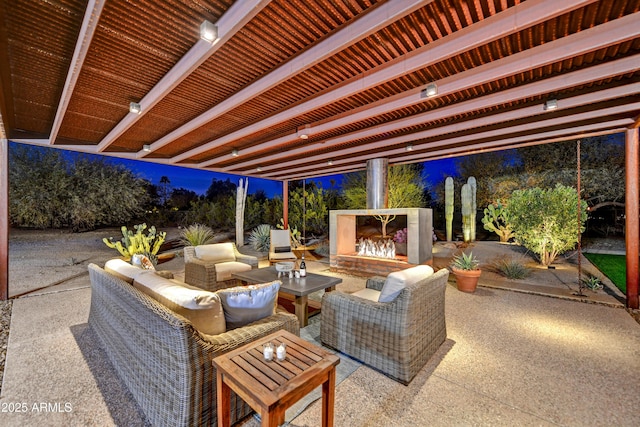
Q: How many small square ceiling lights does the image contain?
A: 10